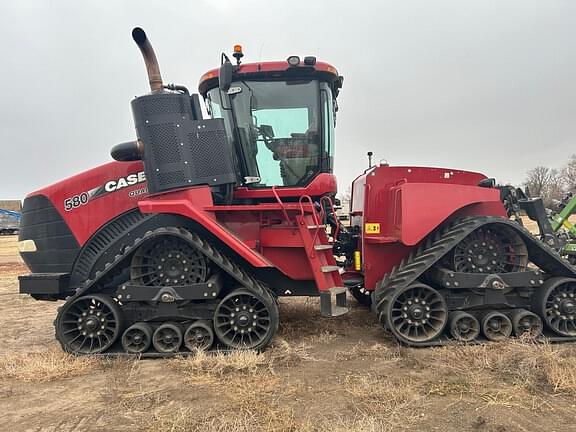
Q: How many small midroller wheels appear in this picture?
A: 6